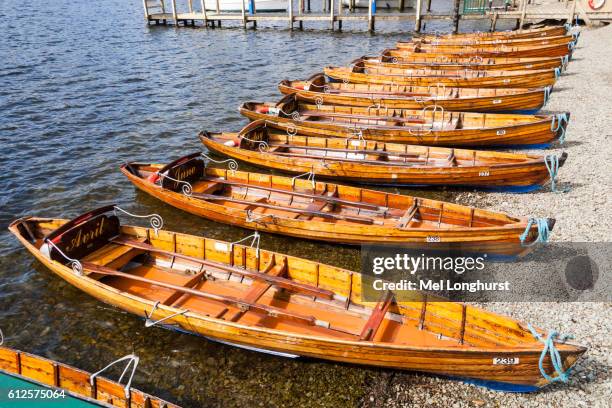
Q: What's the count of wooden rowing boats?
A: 11